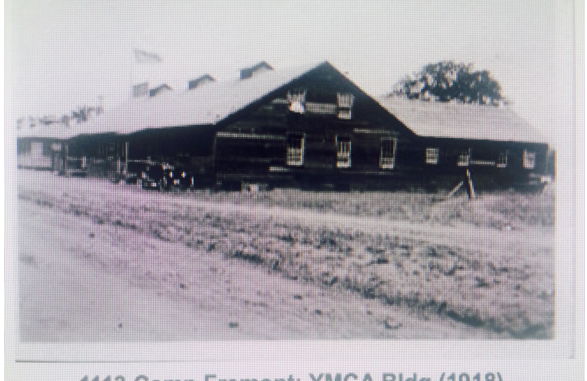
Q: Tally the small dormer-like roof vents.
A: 3